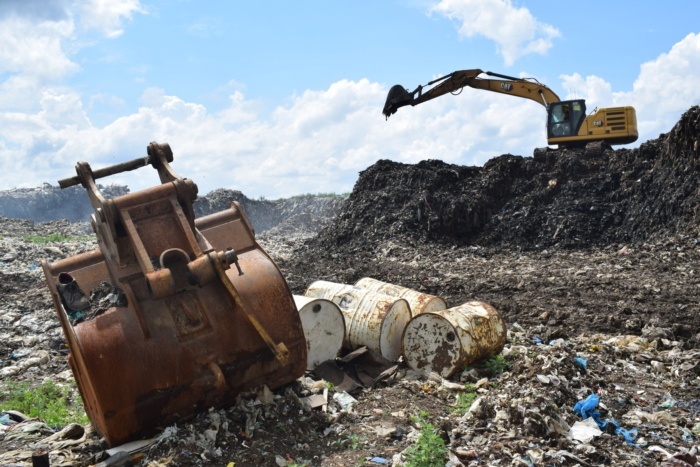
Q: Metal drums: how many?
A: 4